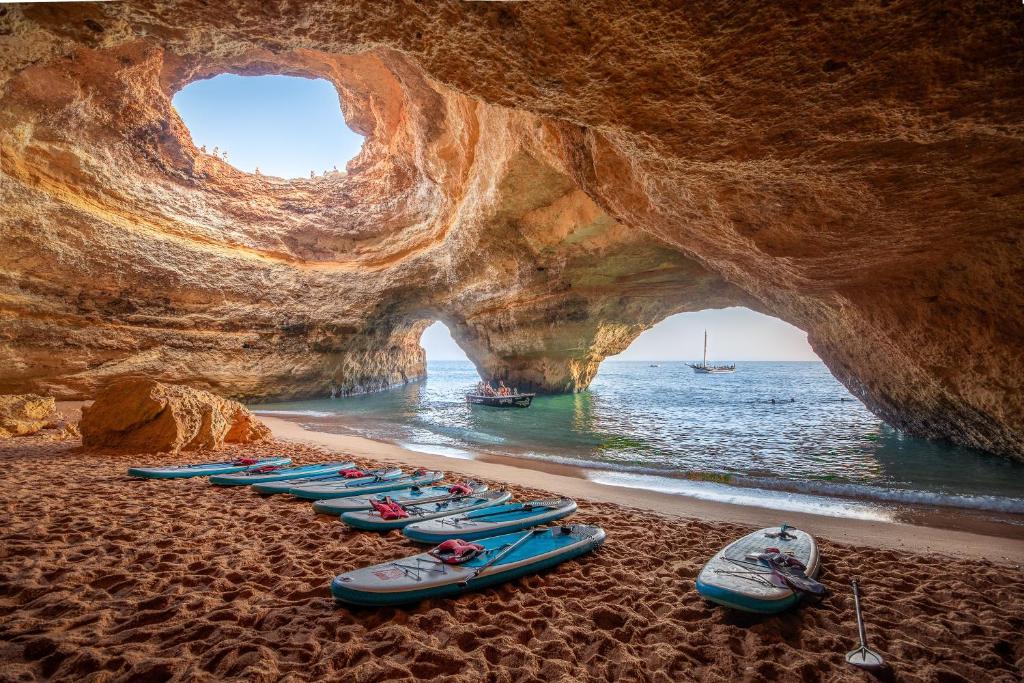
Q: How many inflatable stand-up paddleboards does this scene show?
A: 9